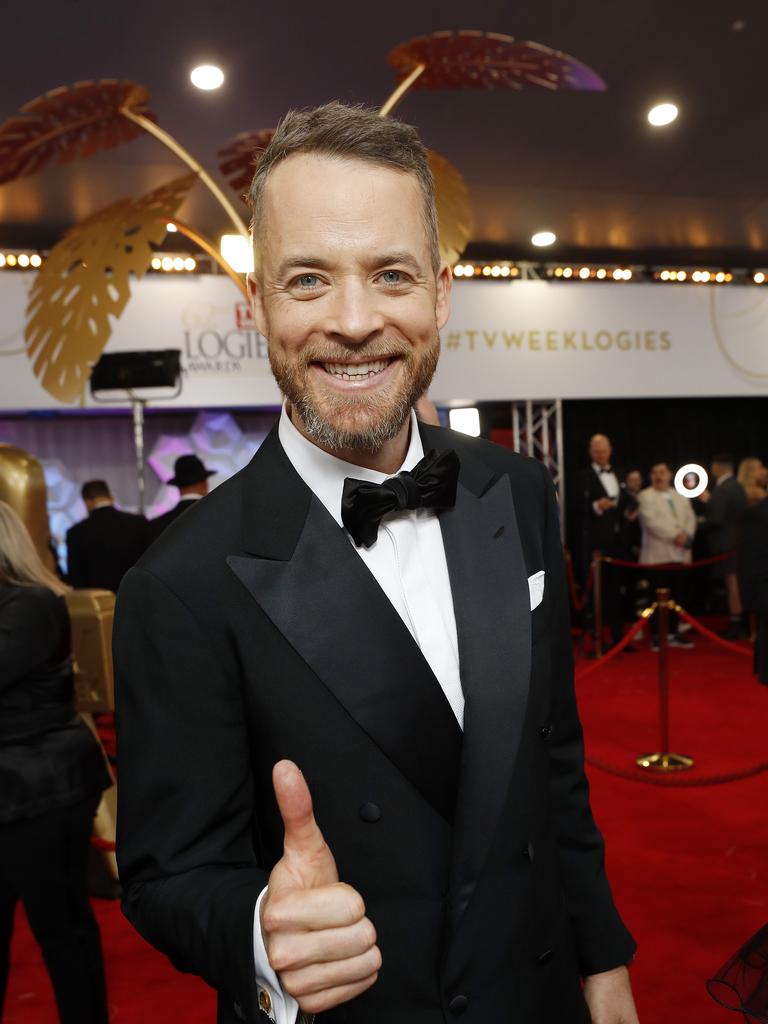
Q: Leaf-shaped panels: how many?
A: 5